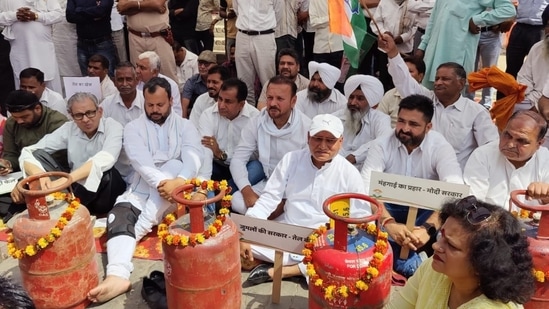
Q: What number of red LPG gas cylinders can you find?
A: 4